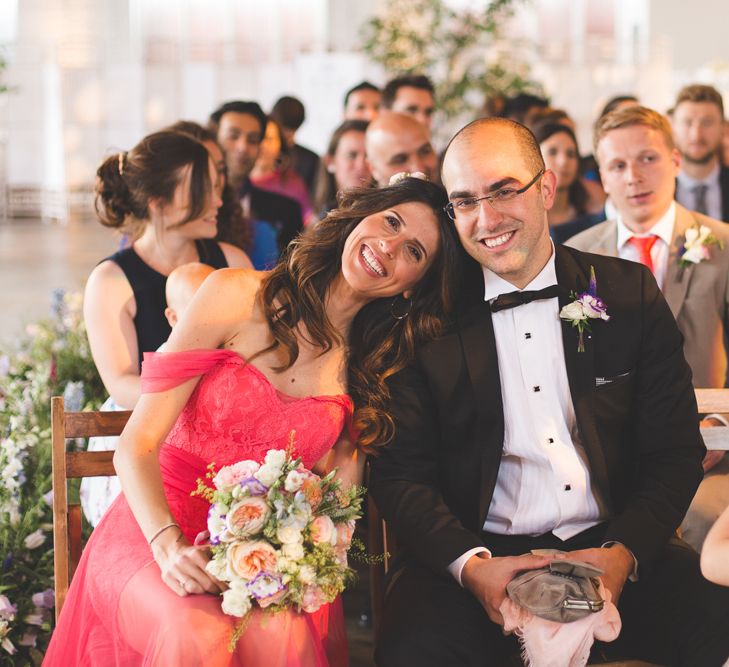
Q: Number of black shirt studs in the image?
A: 4